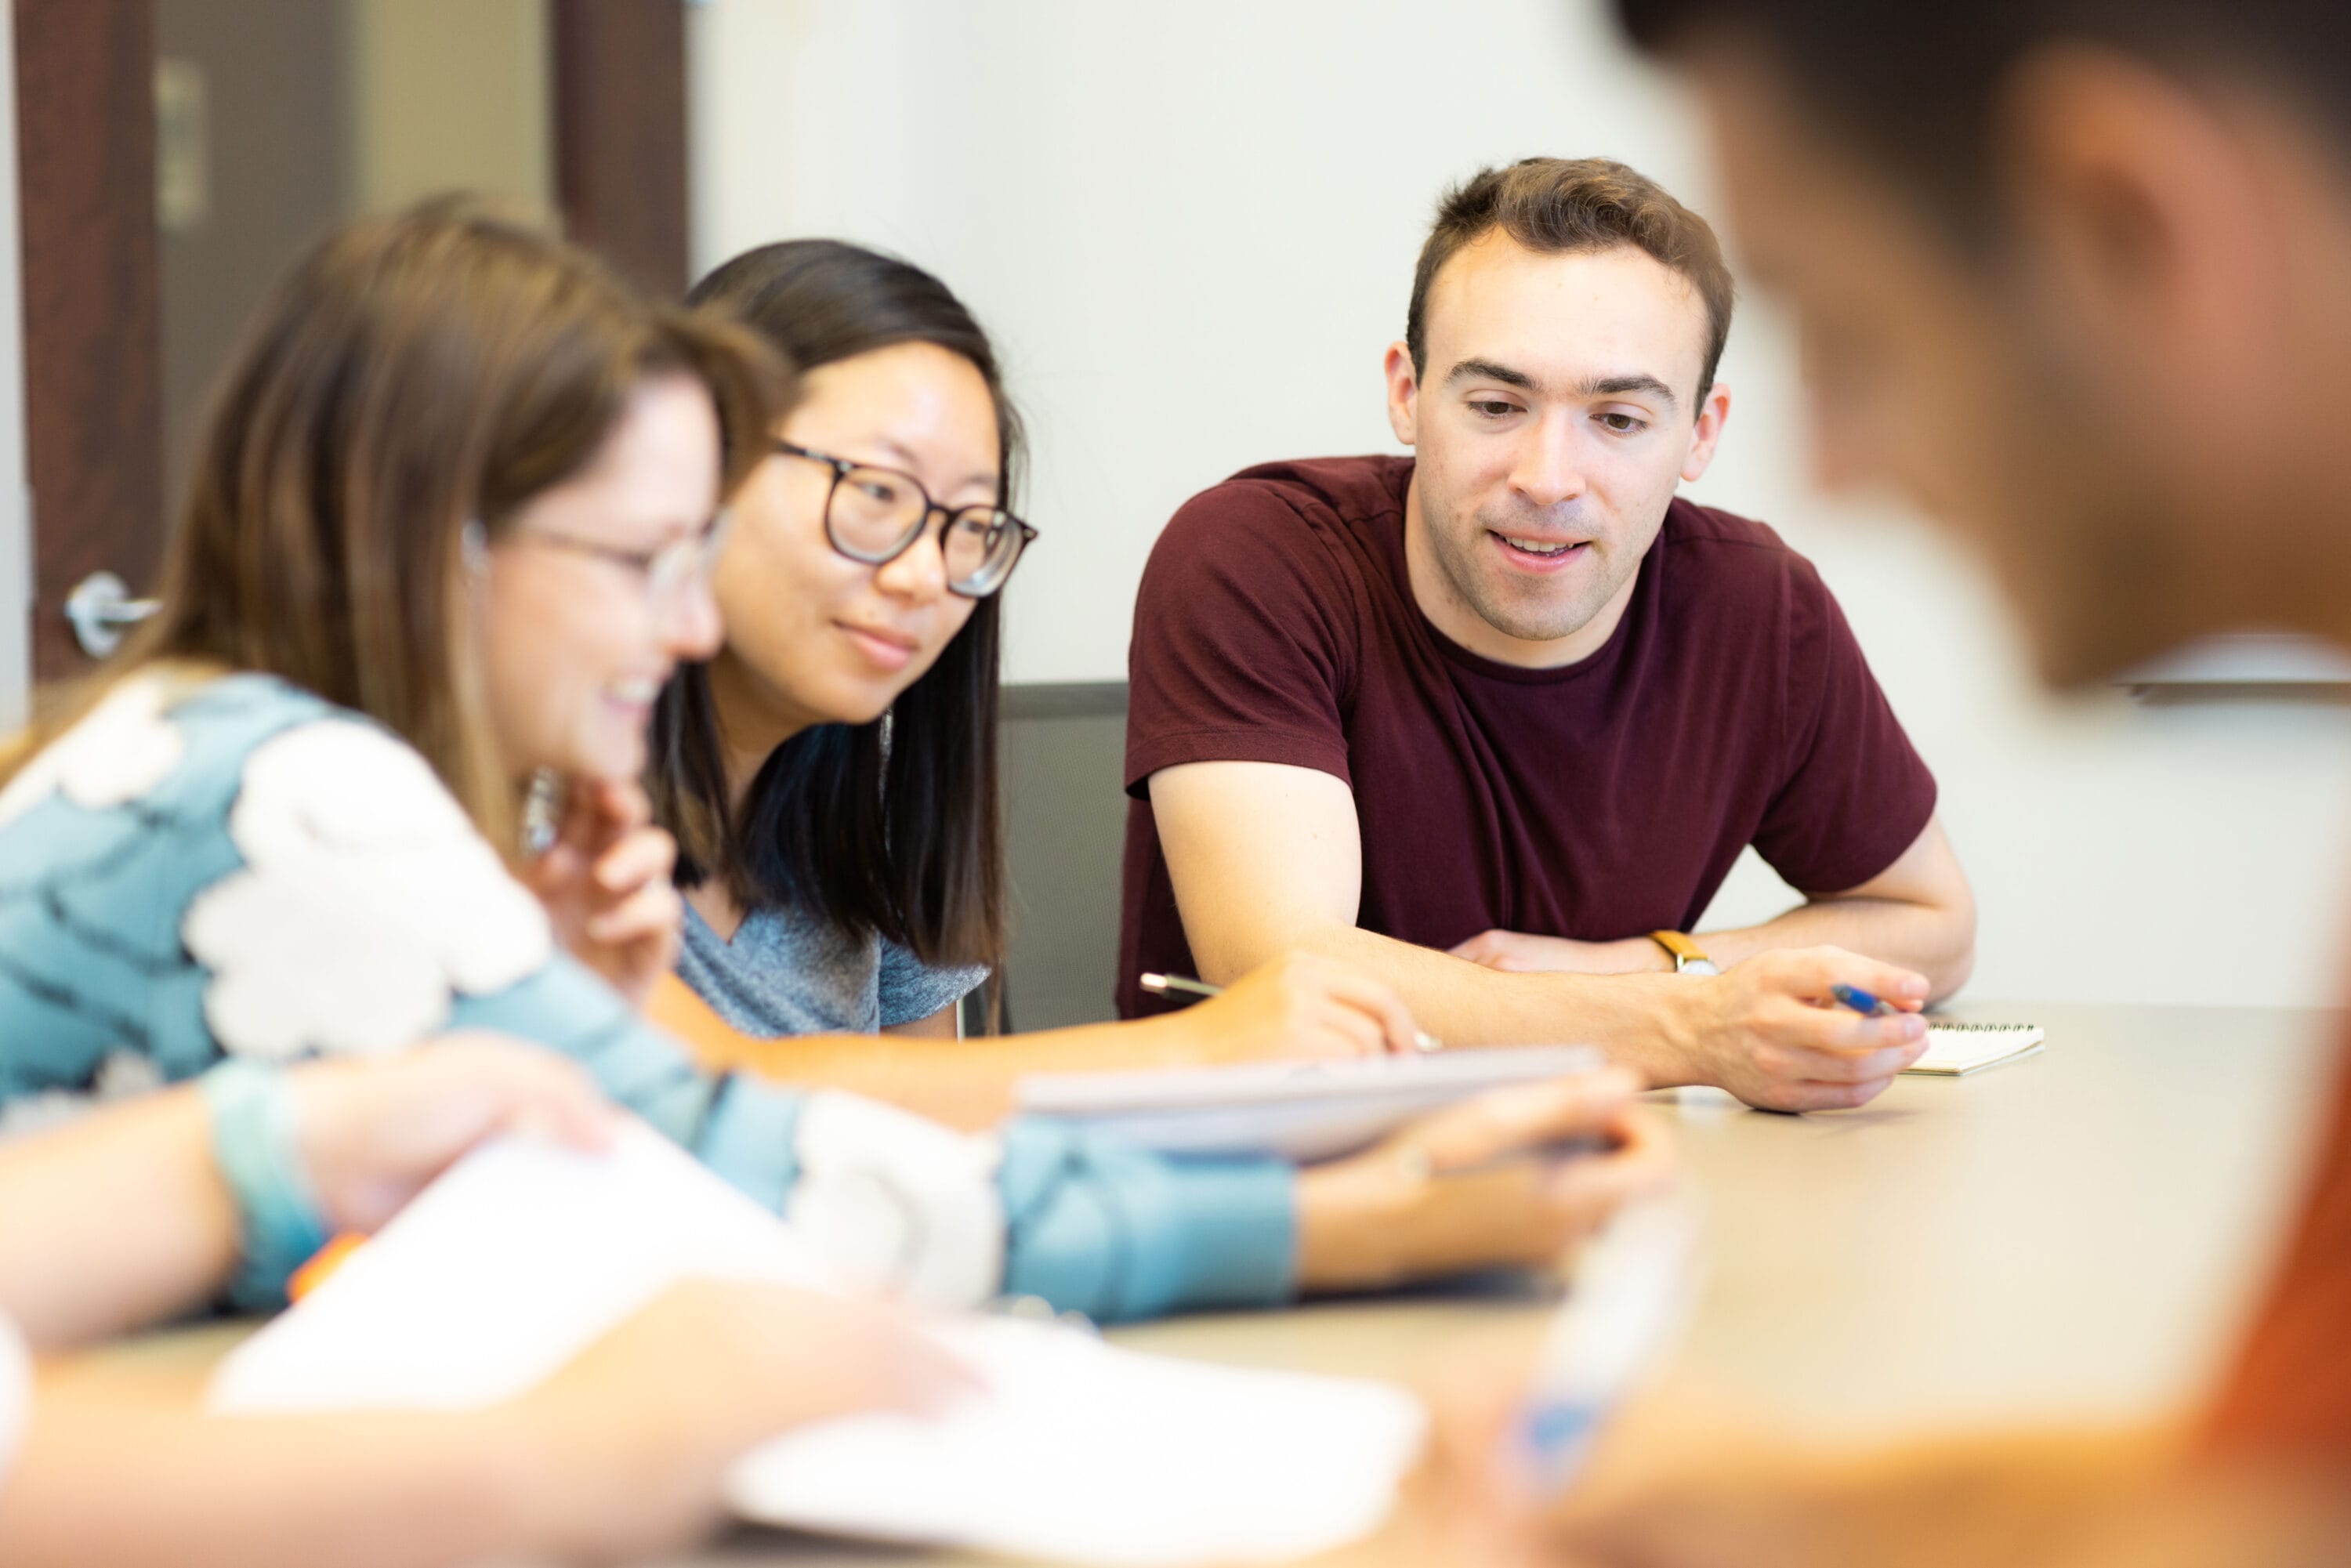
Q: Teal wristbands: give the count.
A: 1